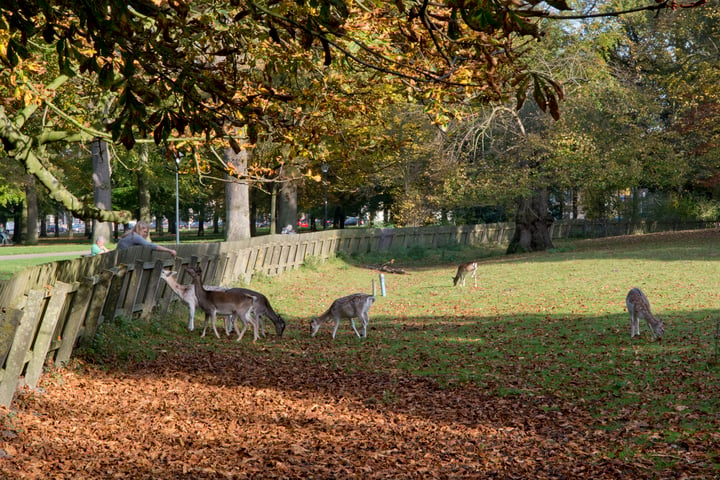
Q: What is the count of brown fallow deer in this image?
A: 5